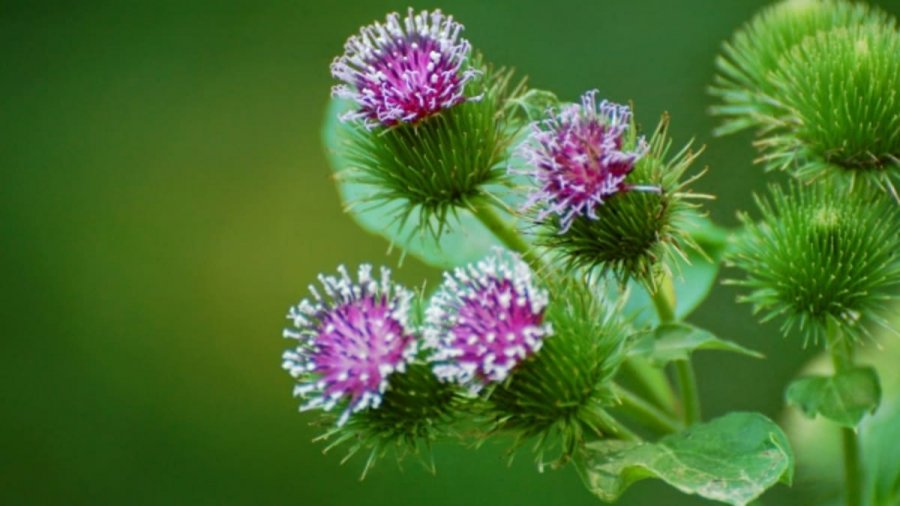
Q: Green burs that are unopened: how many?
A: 3